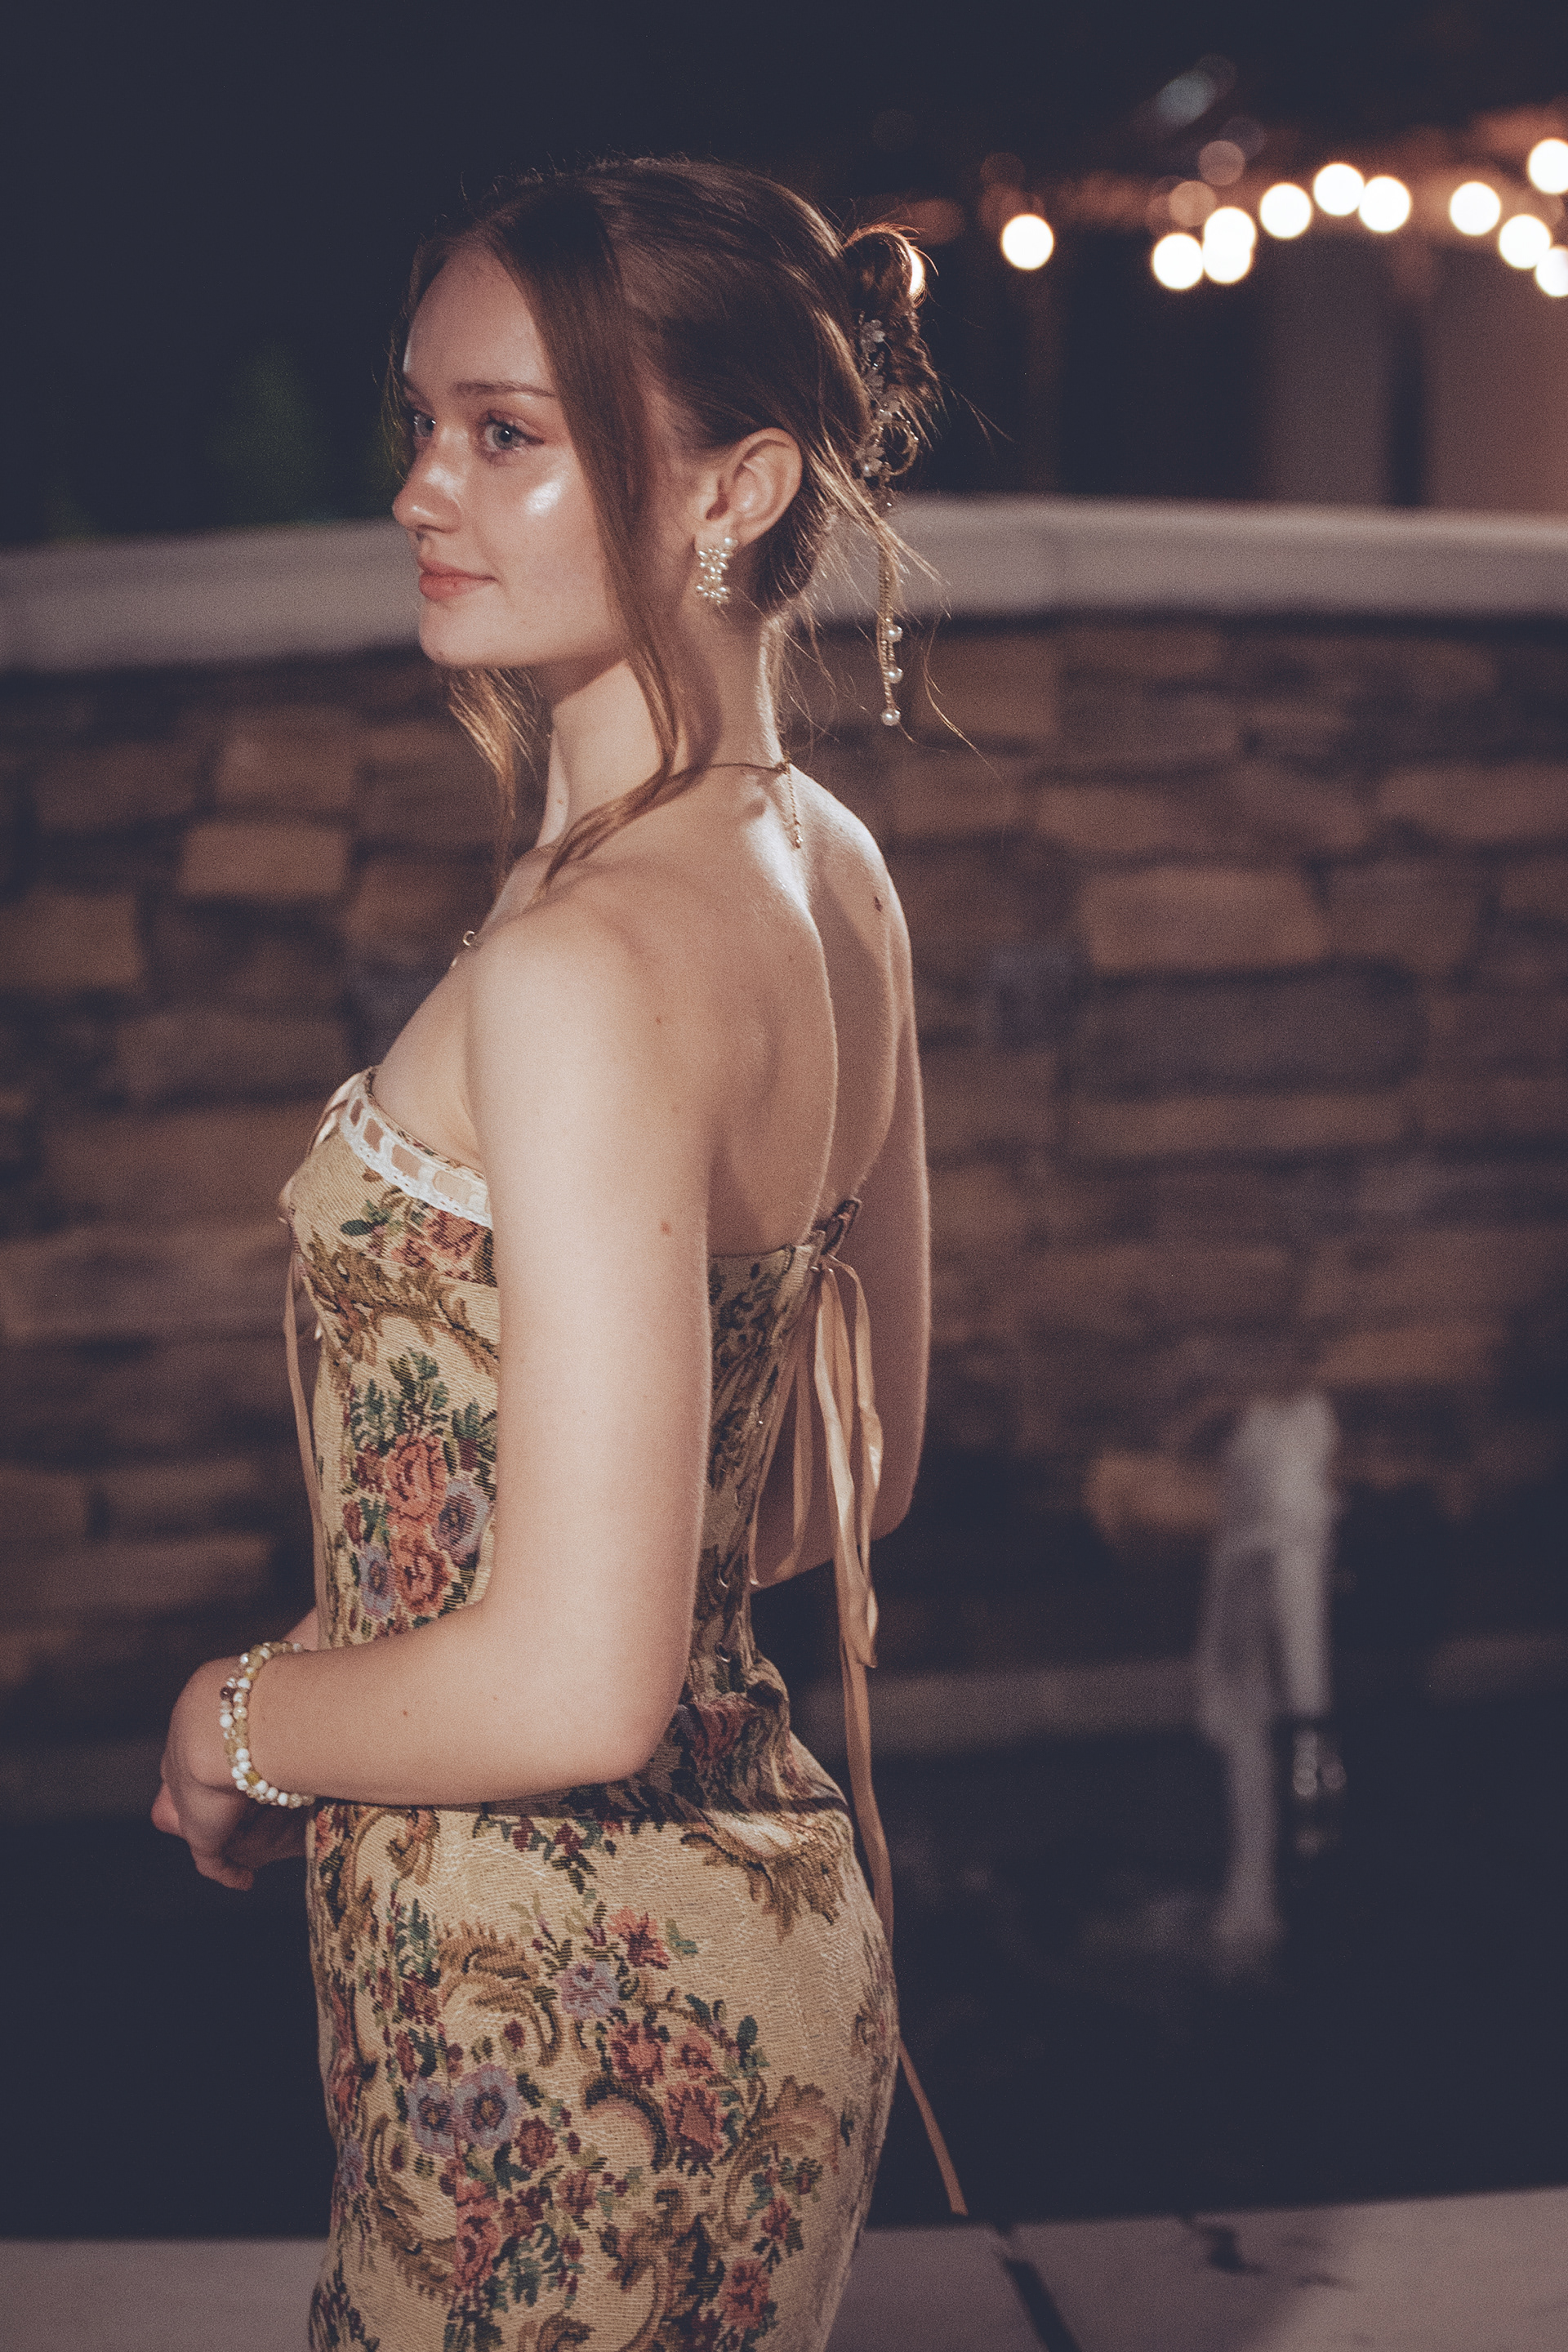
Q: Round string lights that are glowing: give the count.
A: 11